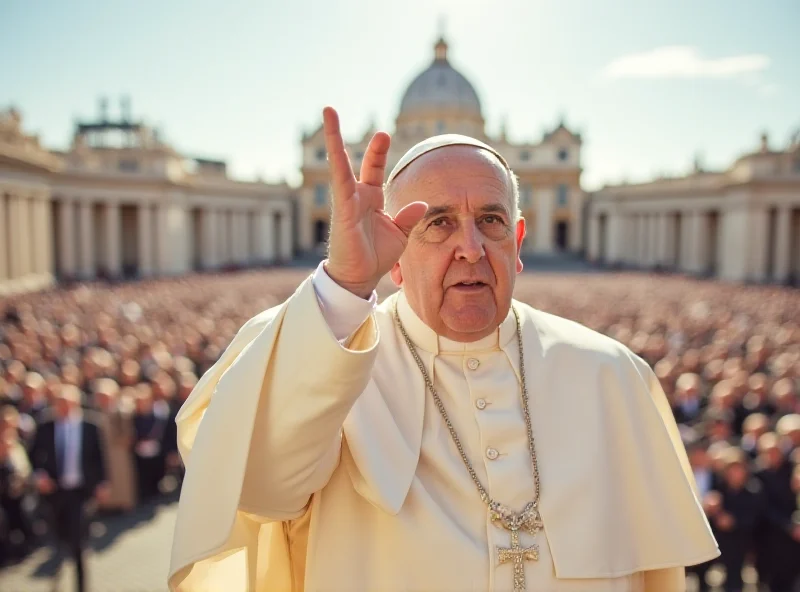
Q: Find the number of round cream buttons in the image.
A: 3